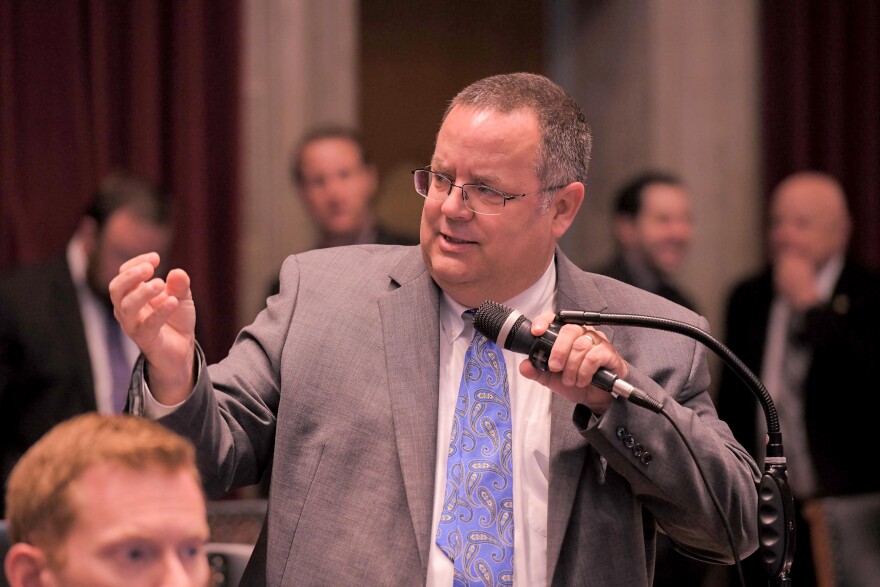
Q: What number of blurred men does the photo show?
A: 5